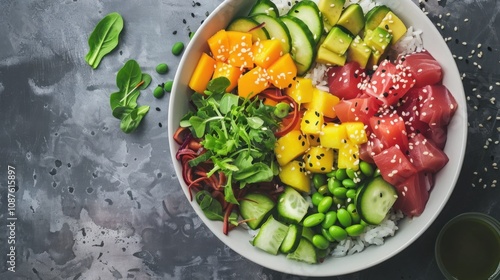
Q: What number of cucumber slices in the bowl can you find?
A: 11